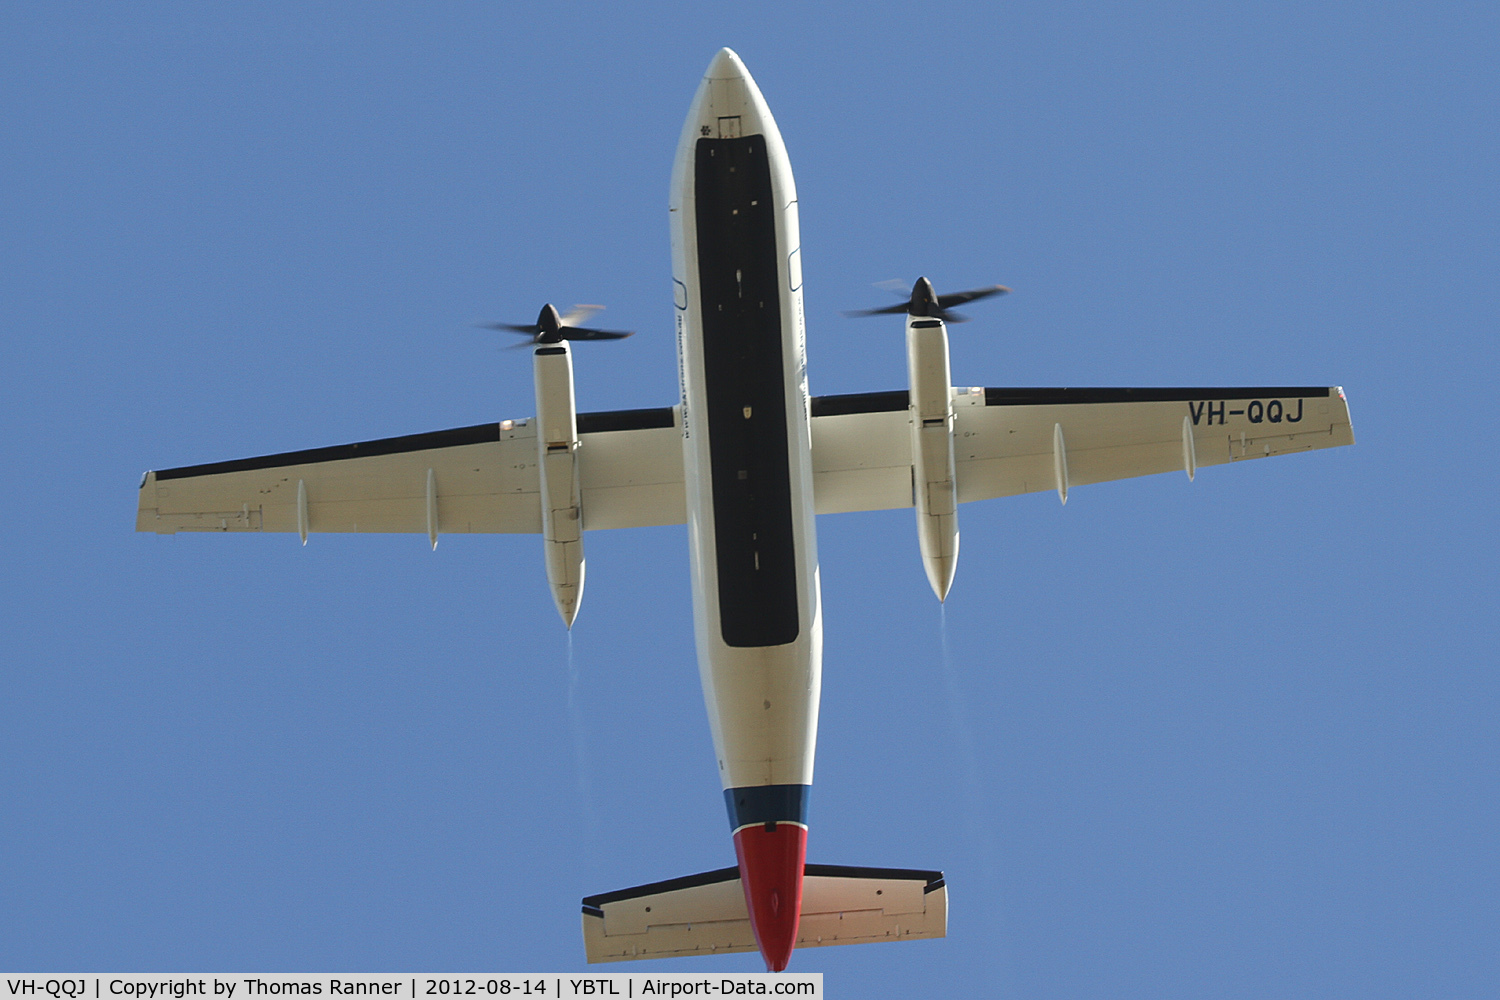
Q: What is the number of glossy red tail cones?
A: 1